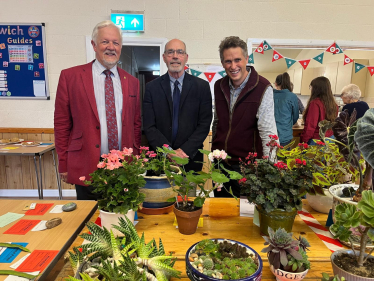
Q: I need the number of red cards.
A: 3